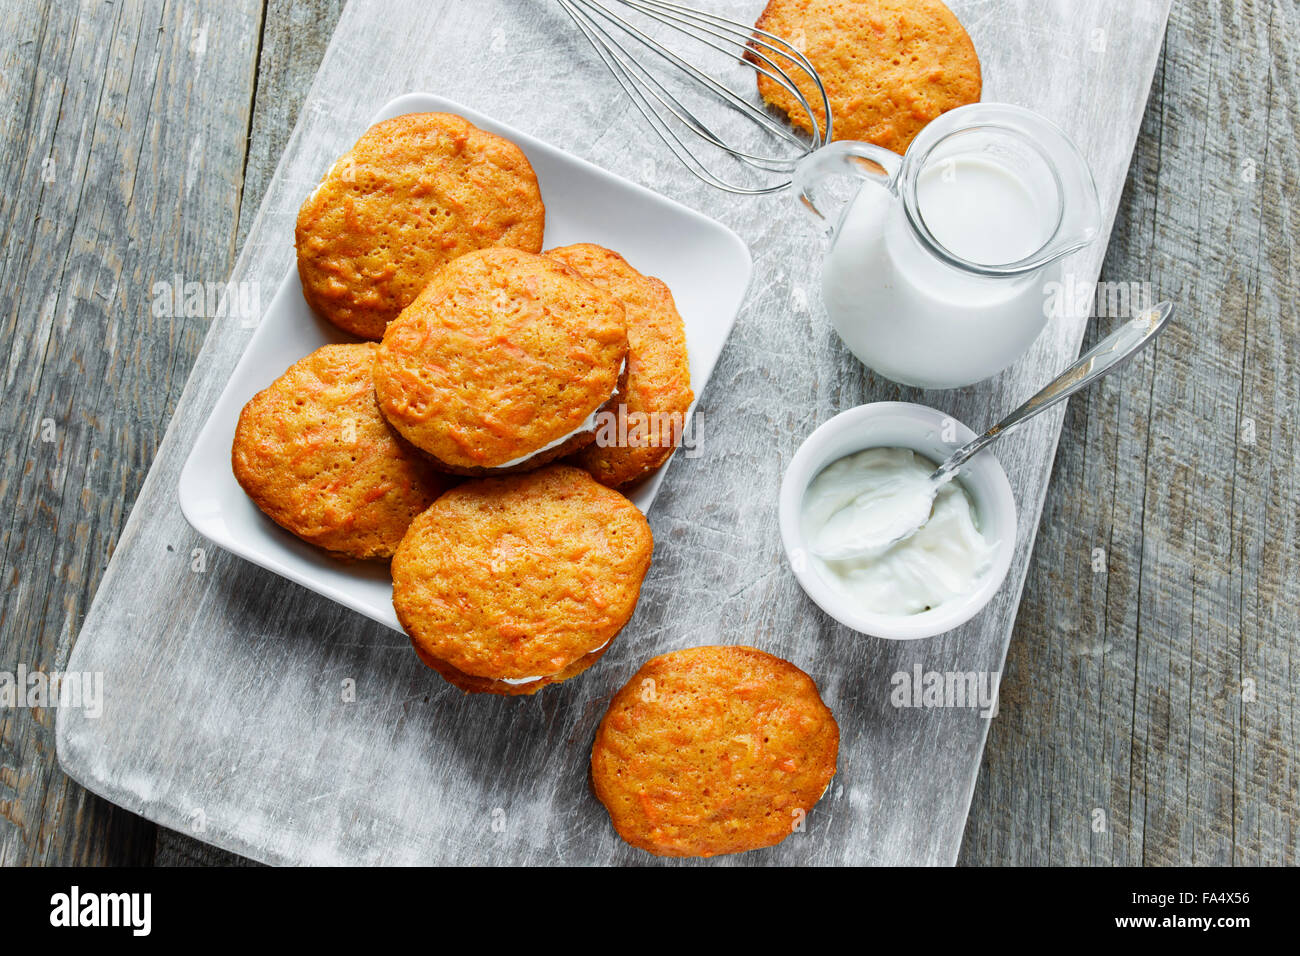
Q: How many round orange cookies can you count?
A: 7